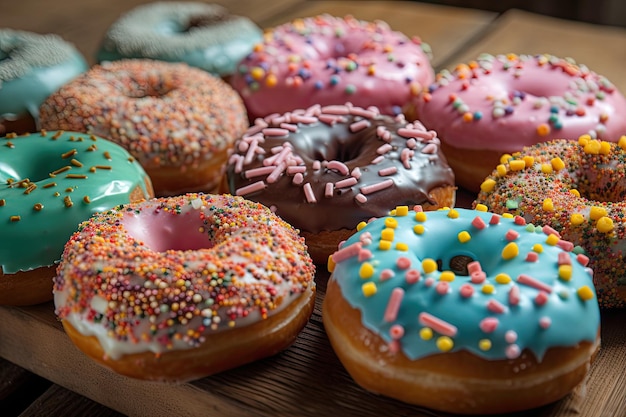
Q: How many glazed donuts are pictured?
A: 10